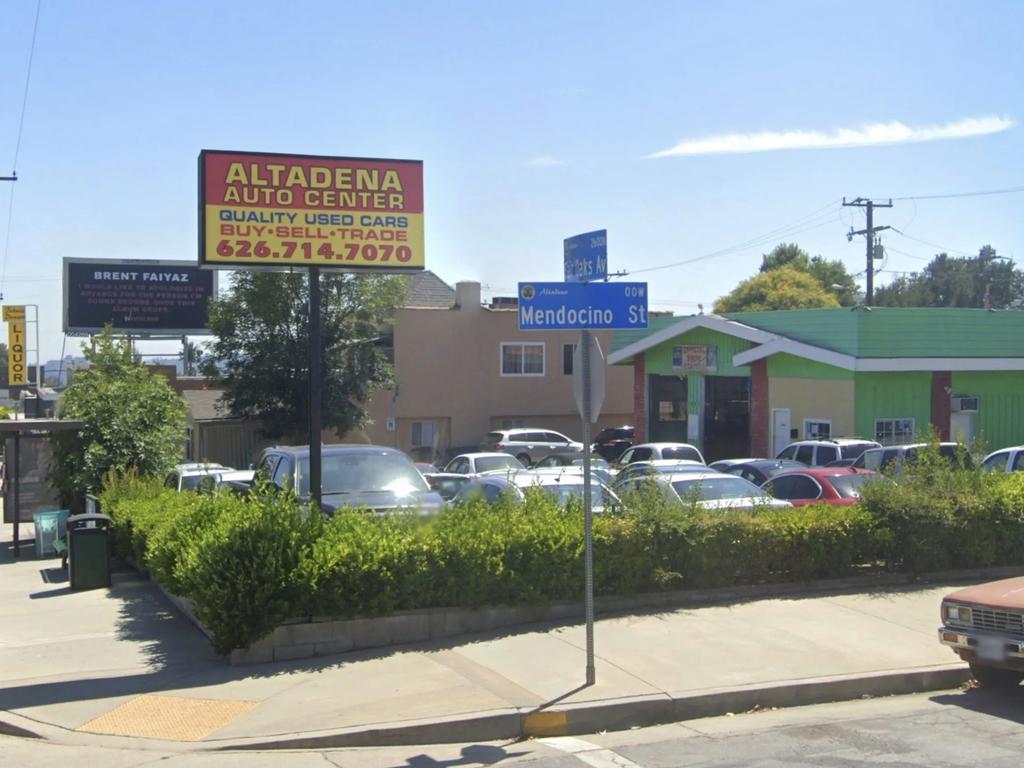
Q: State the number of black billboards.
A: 1